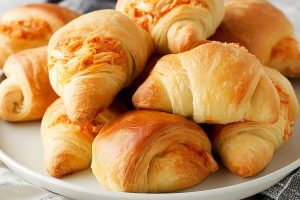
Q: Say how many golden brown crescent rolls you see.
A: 9